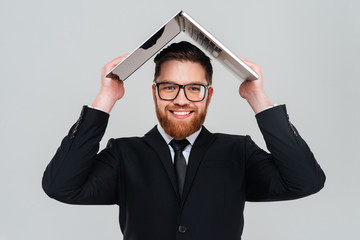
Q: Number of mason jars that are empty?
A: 0